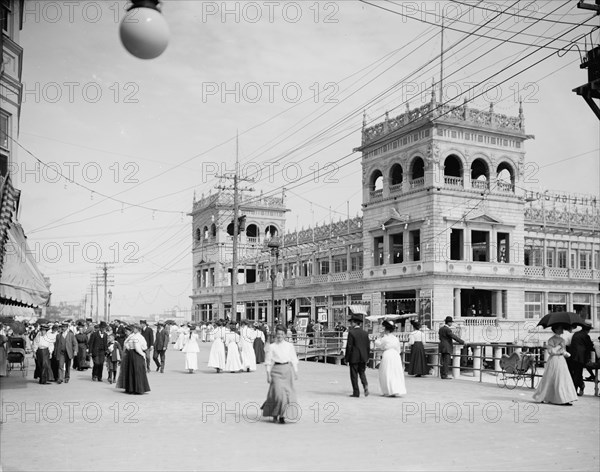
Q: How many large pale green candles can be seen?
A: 0